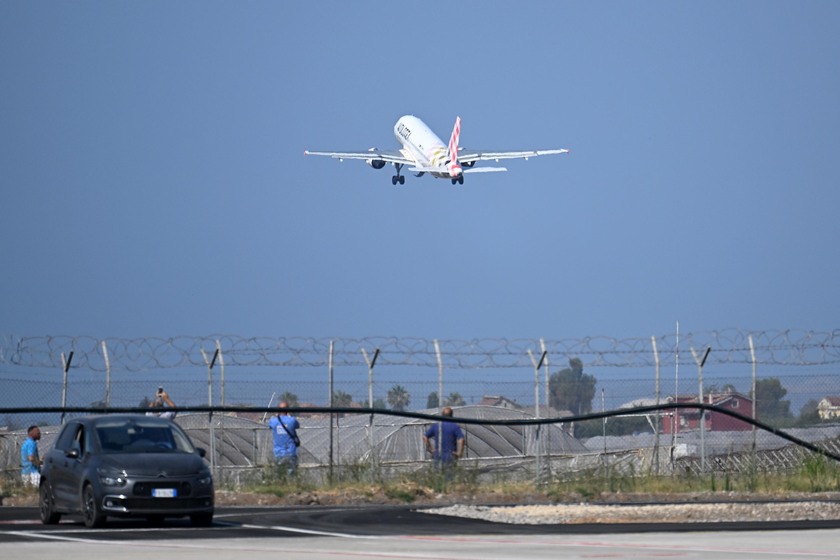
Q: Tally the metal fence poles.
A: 12